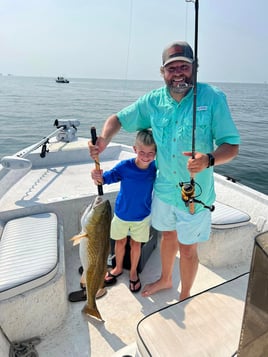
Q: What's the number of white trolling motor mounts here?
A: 1